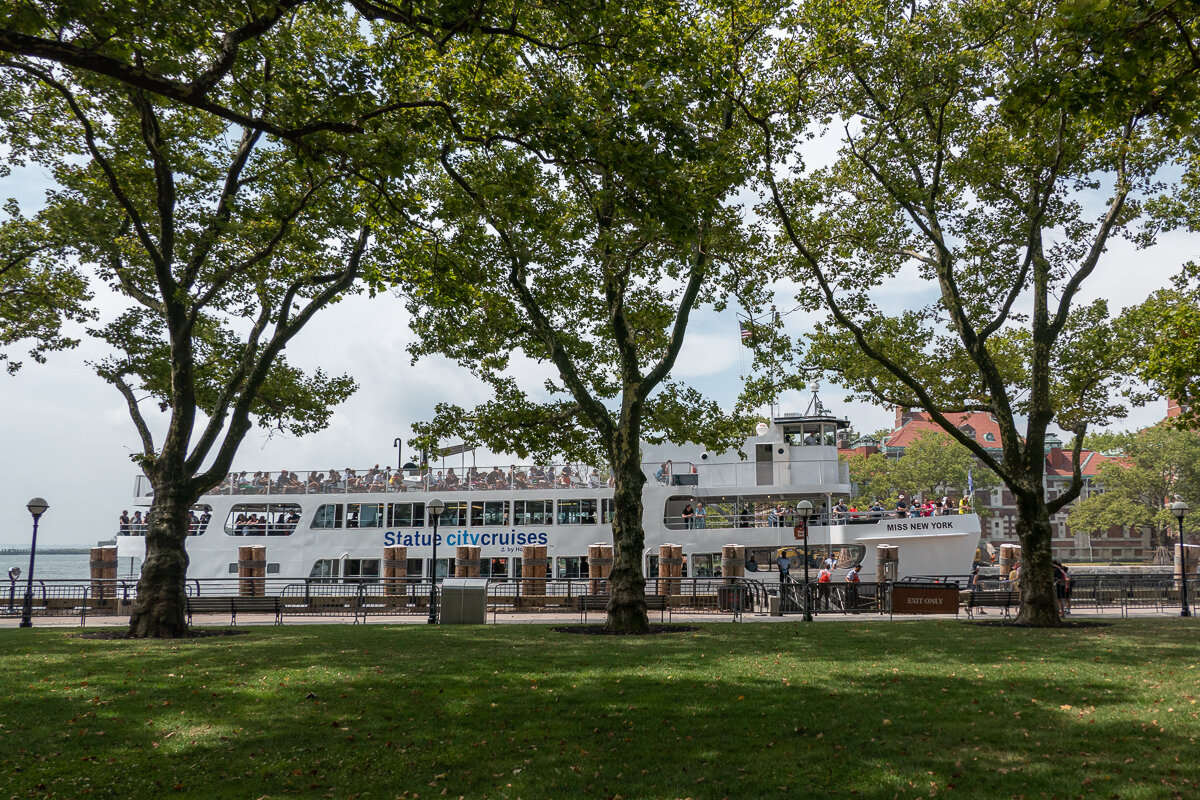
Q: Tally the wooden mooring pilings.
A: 11